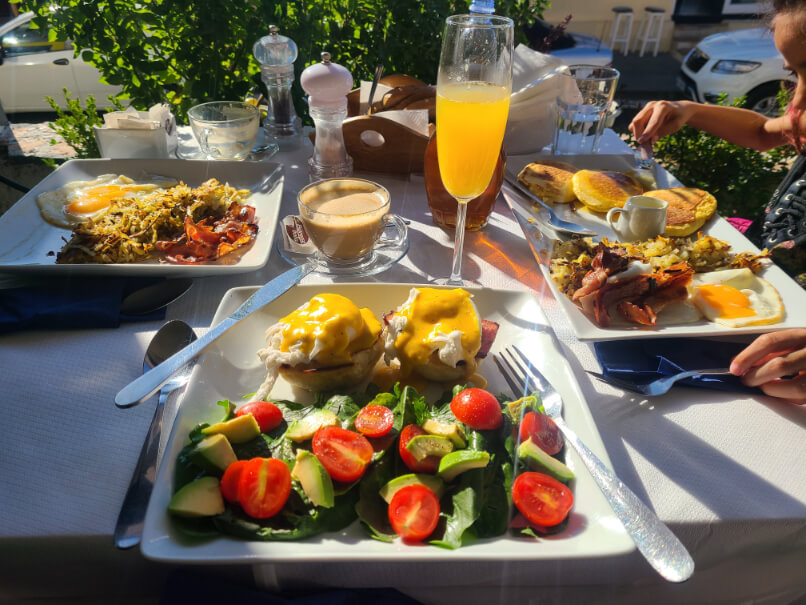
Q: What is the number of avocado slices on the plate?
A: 11